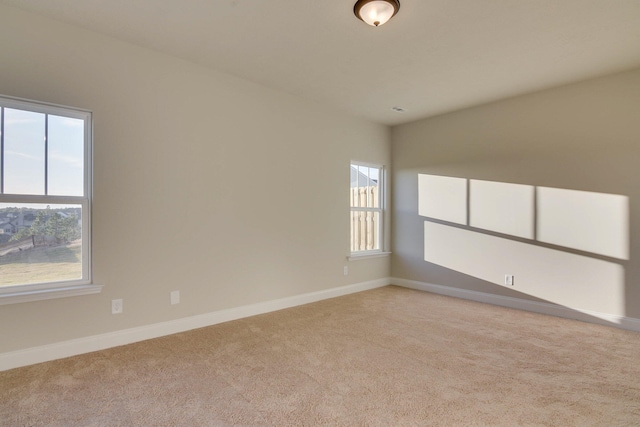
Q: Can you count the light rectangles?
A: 4